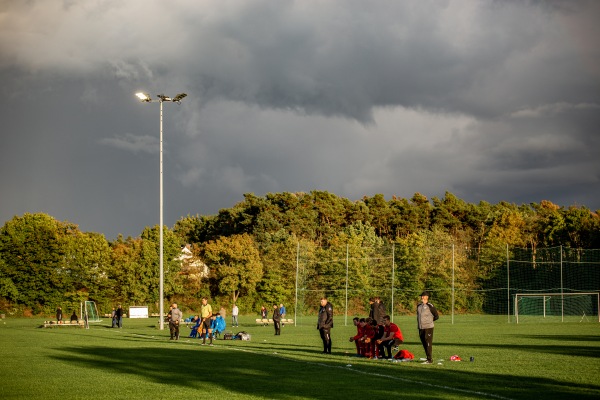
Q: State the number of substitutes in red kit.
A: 5